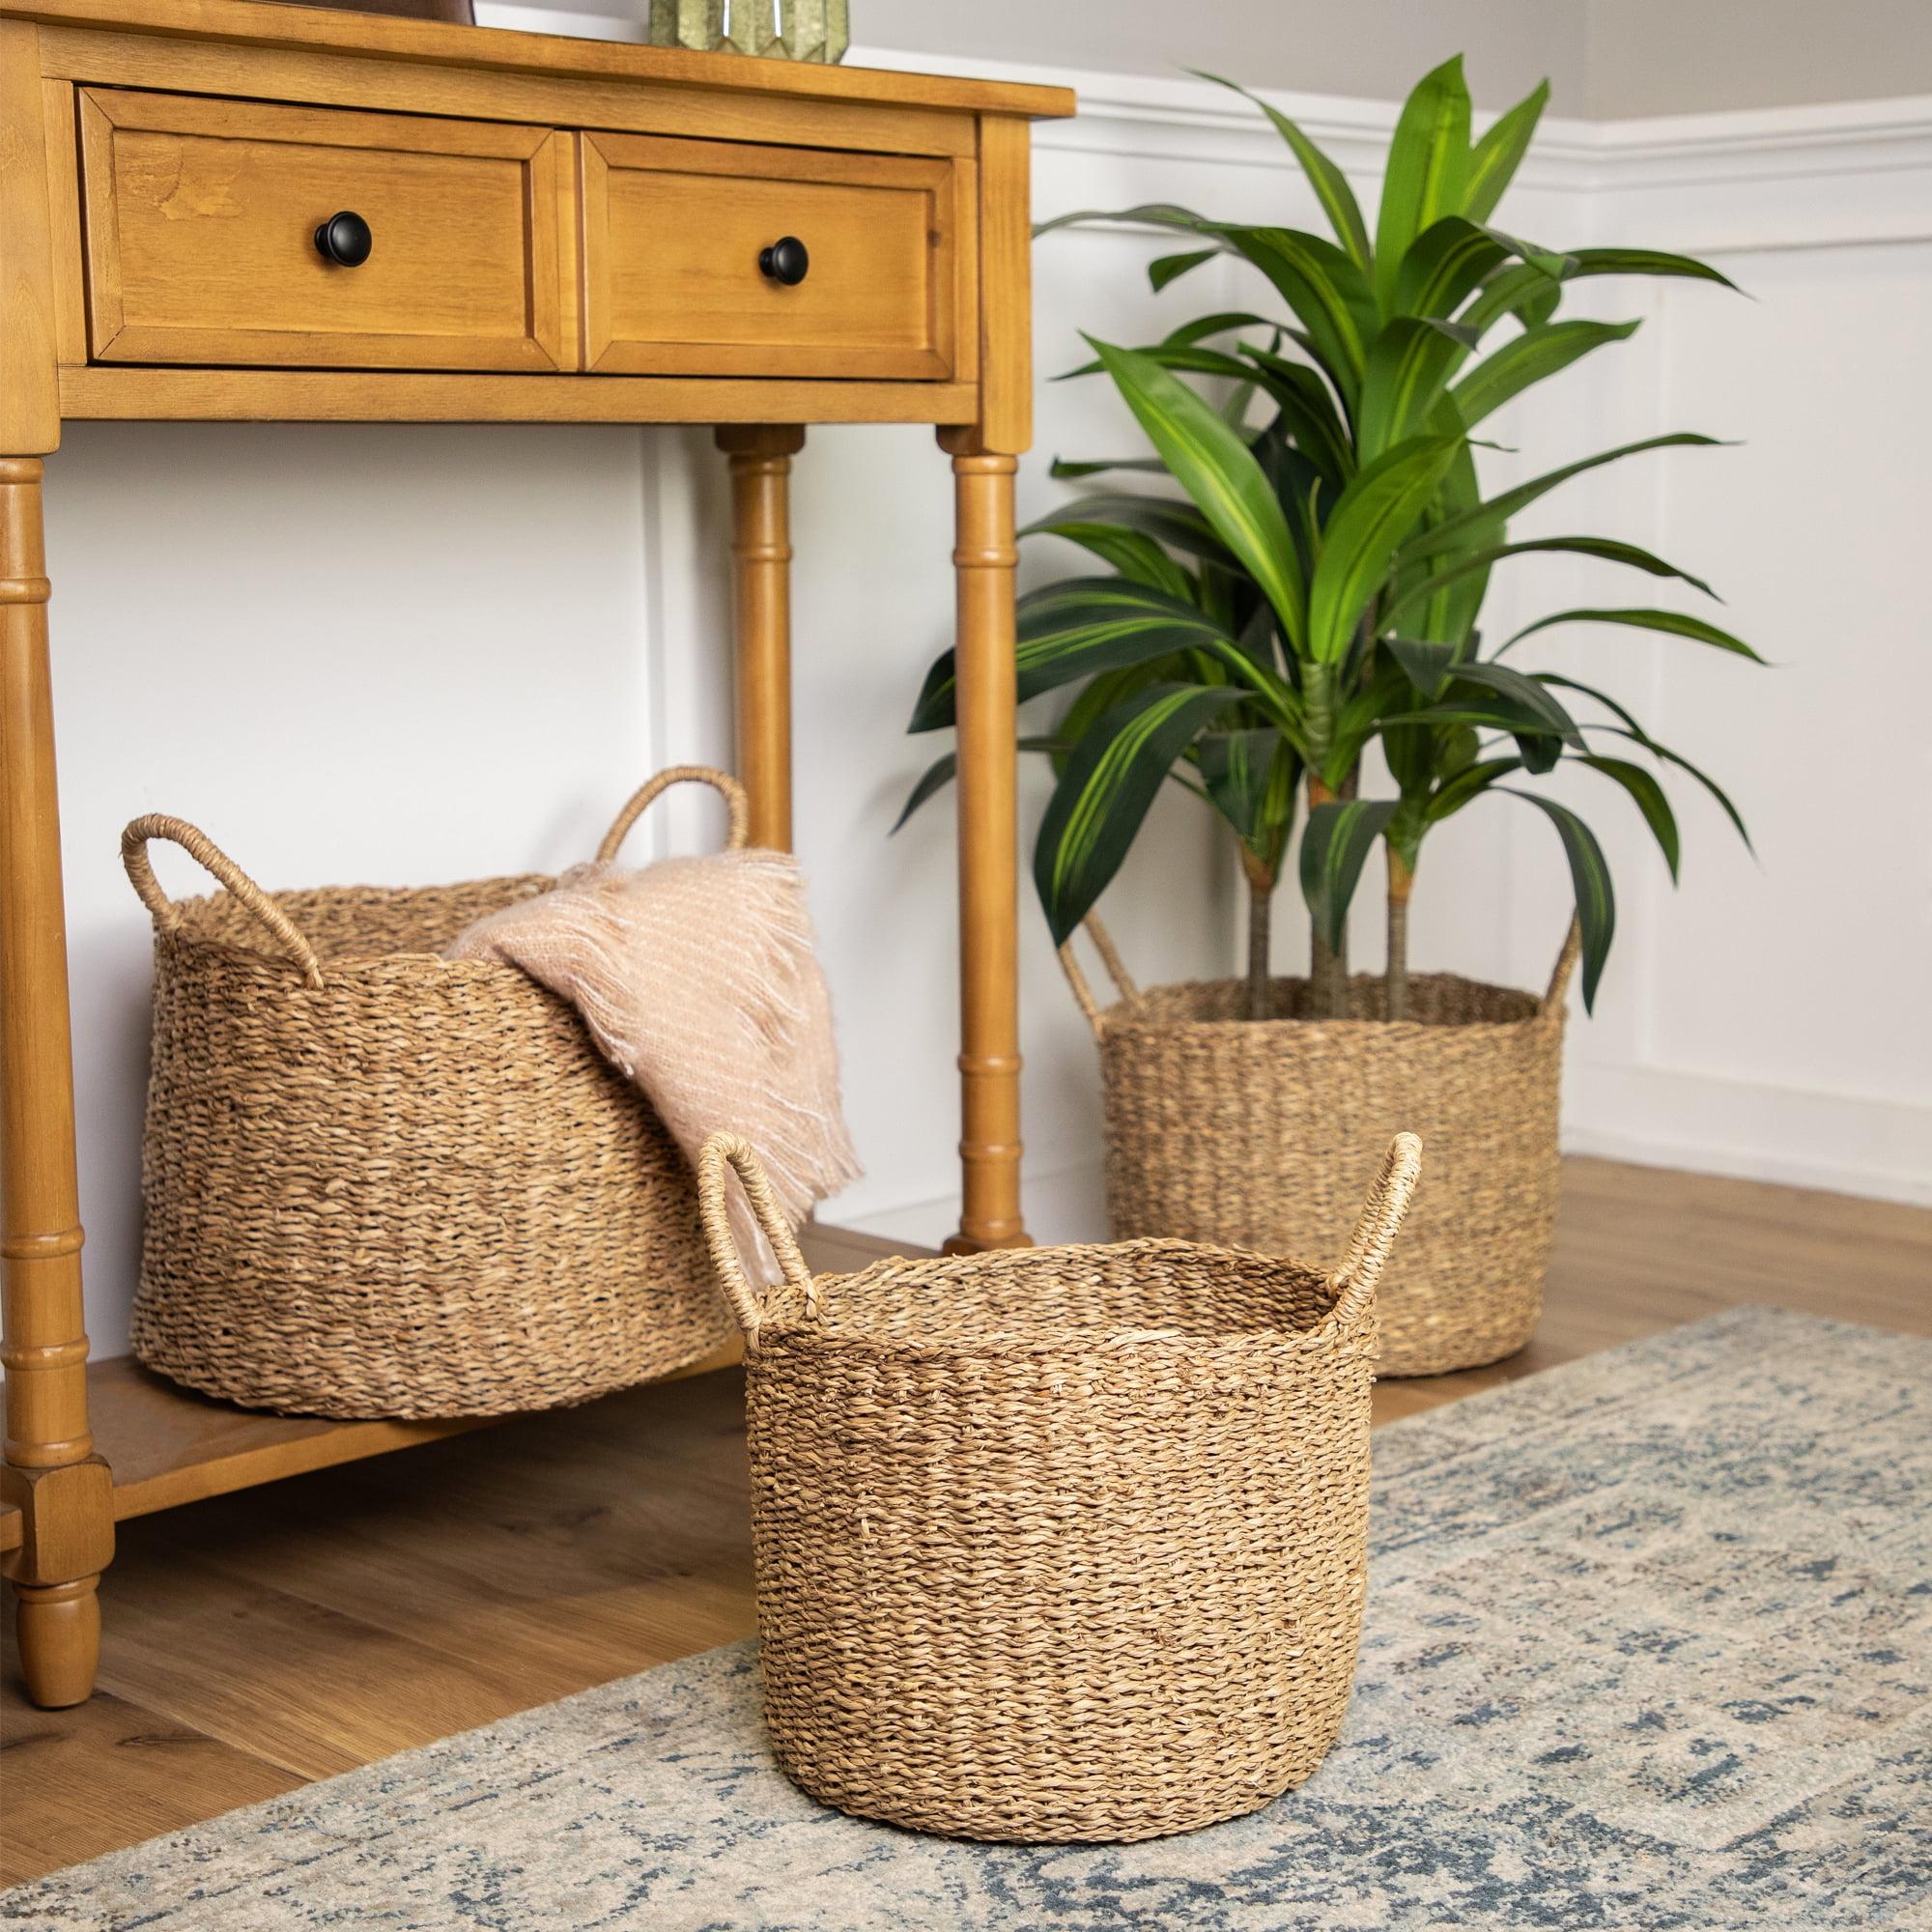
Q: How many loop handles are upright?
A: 6